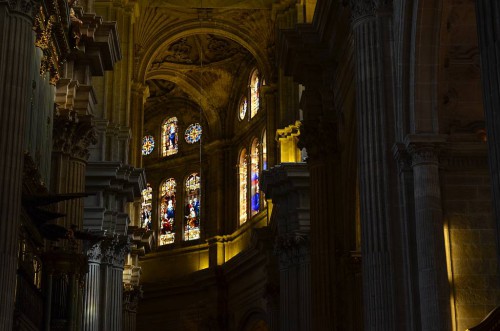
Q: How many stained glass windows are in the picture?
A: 11